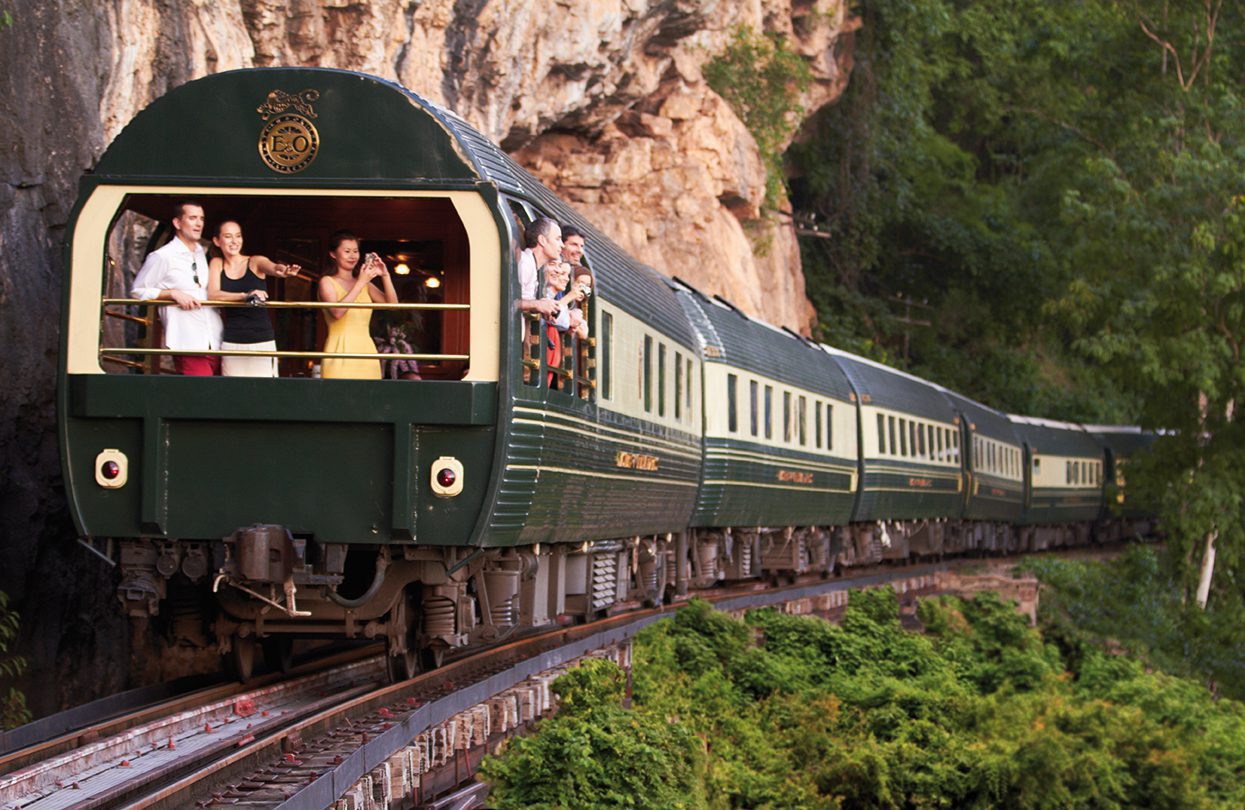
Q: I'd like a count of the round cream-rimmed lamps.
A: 2